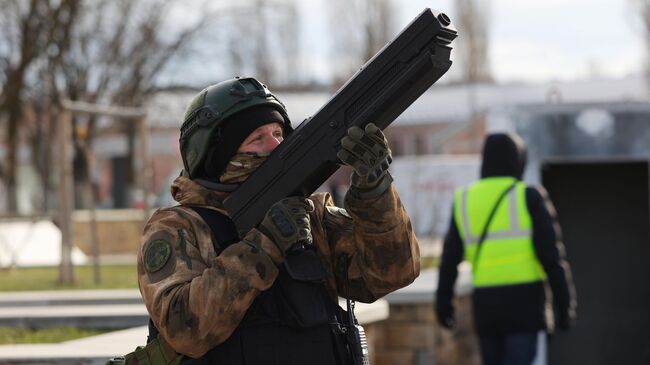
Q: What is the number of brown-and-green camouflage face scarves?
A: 1